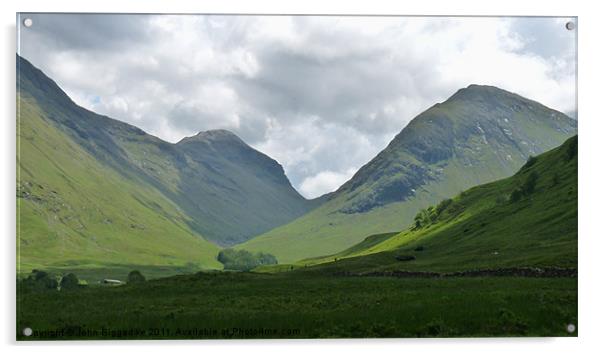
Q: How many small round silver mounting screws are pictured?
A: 4